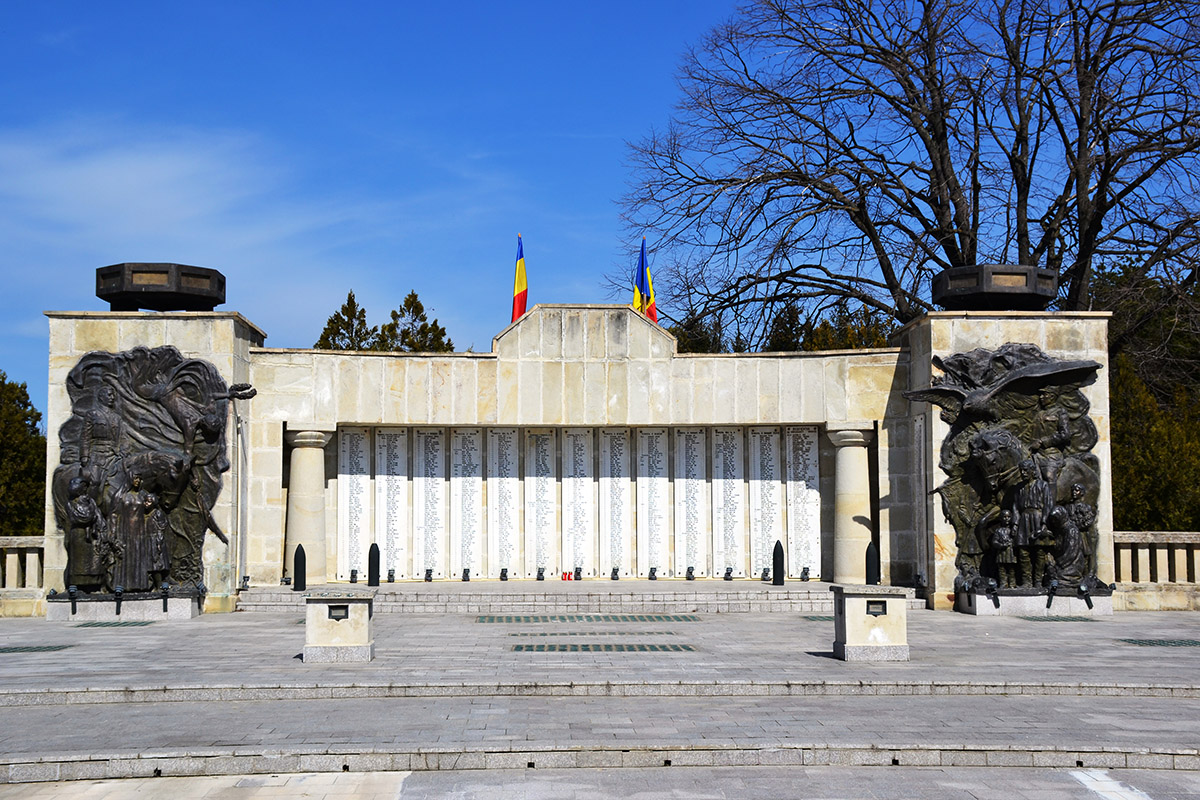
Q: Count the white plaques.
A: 13